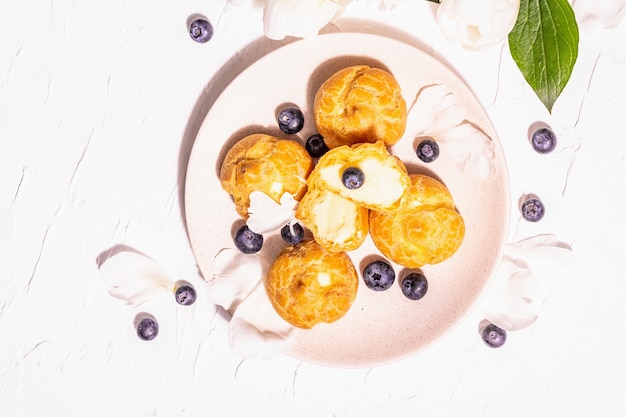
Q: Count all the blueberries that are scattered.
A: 14